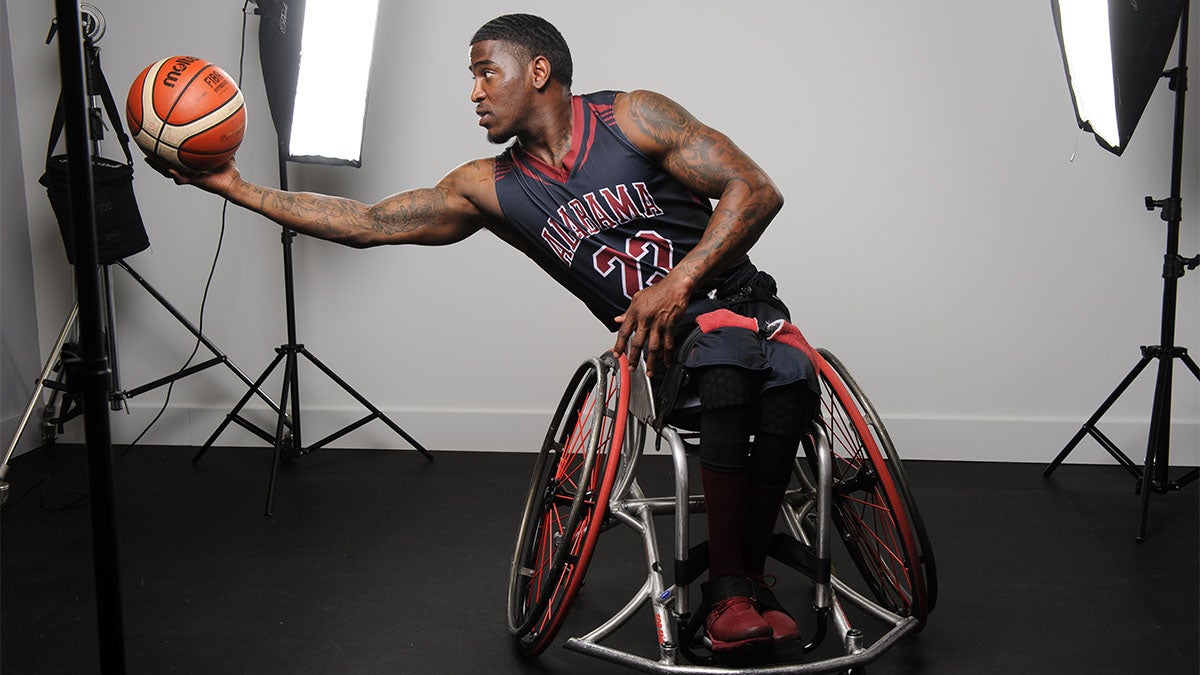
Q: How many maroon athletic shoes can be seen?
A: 2